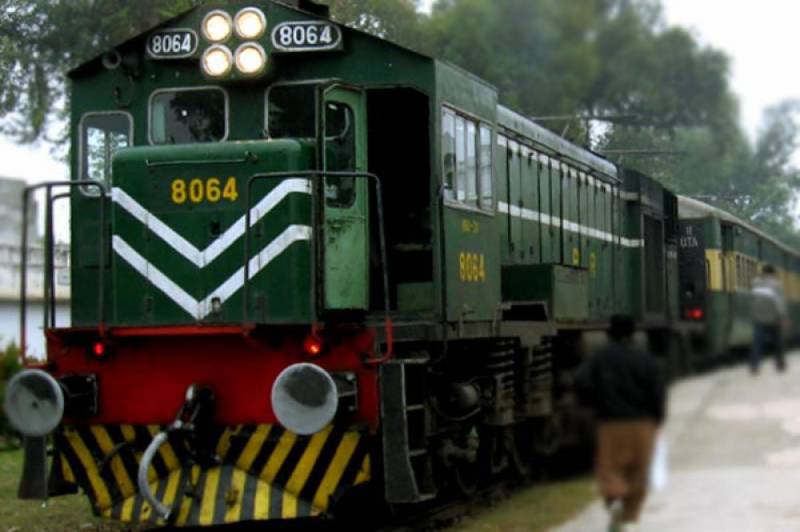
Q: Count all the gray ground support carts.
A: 0